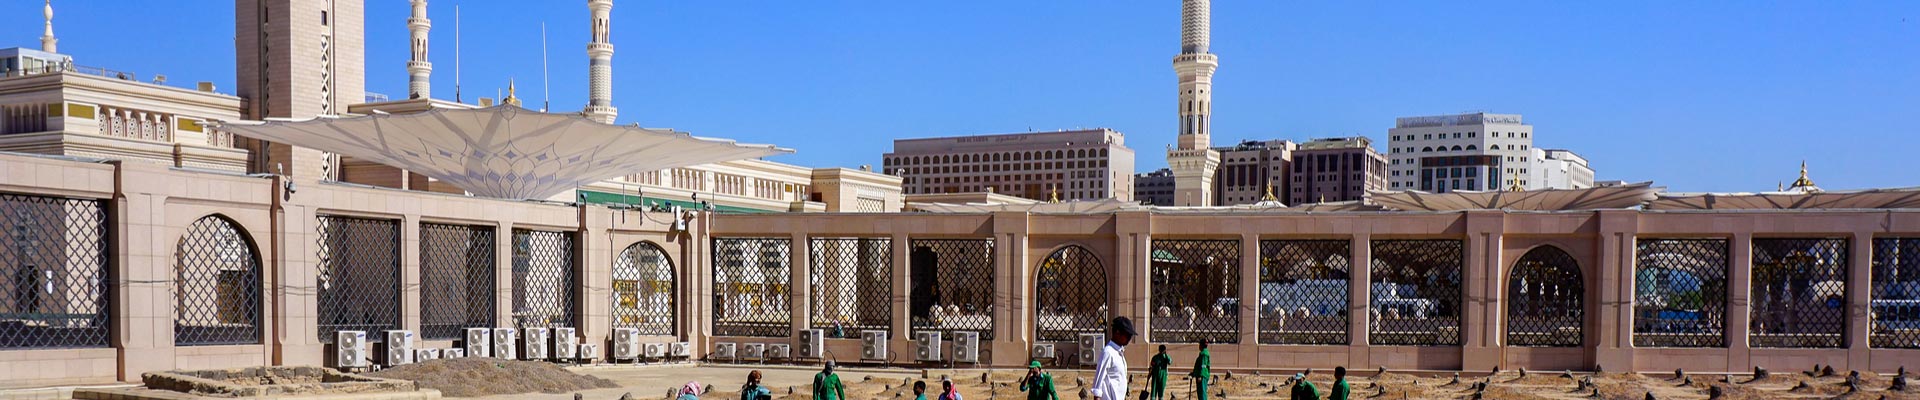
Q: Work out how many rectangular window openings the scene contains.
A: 13